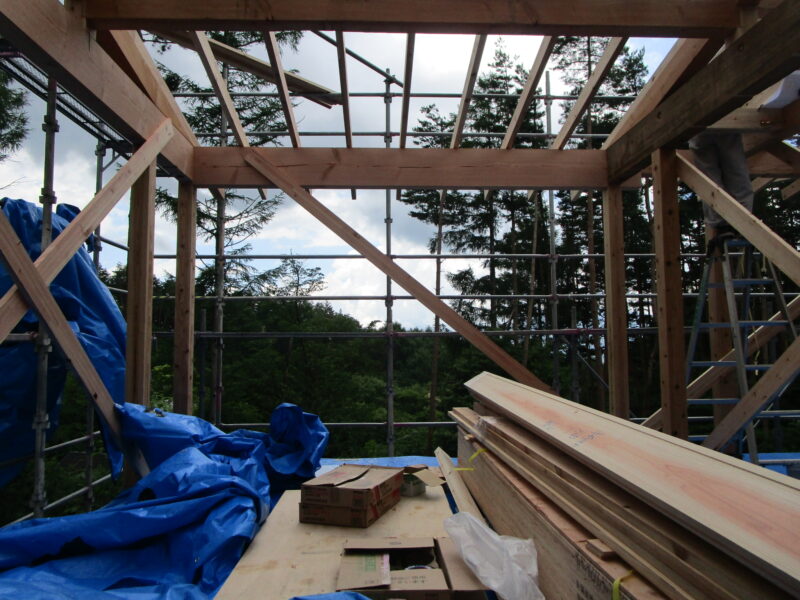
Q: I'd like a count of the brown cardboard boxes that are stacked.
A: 2